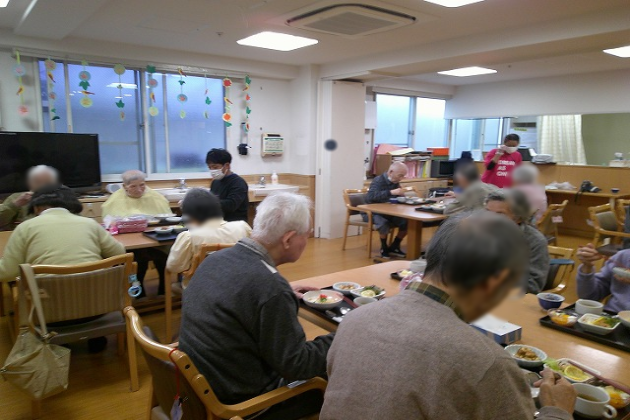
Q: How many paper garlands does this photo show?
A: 9